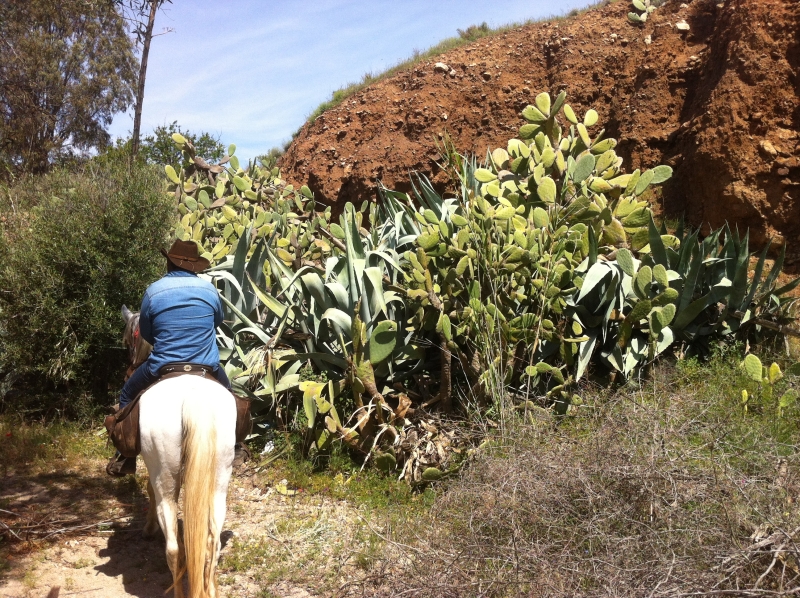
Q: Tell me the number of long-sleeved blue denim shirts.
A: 1